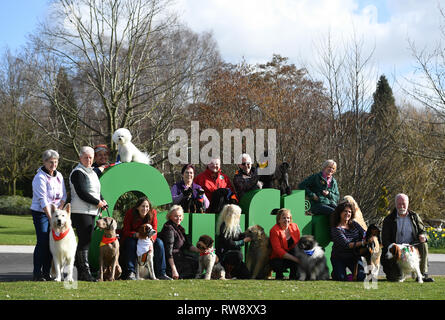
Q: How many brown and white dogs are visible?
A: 3